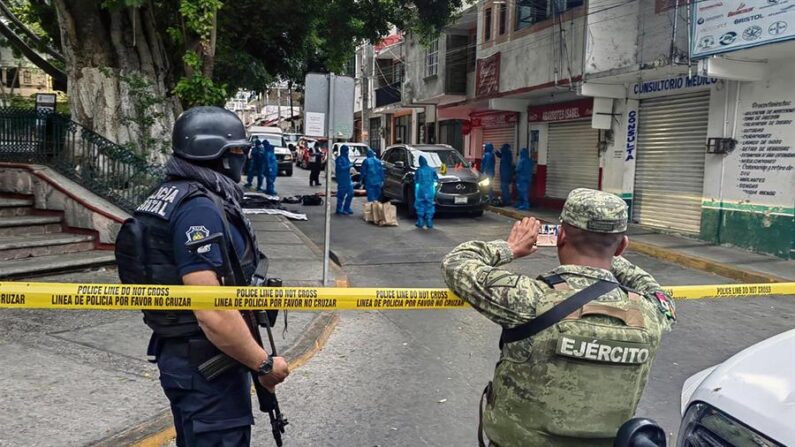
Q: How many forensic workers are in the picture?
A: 8